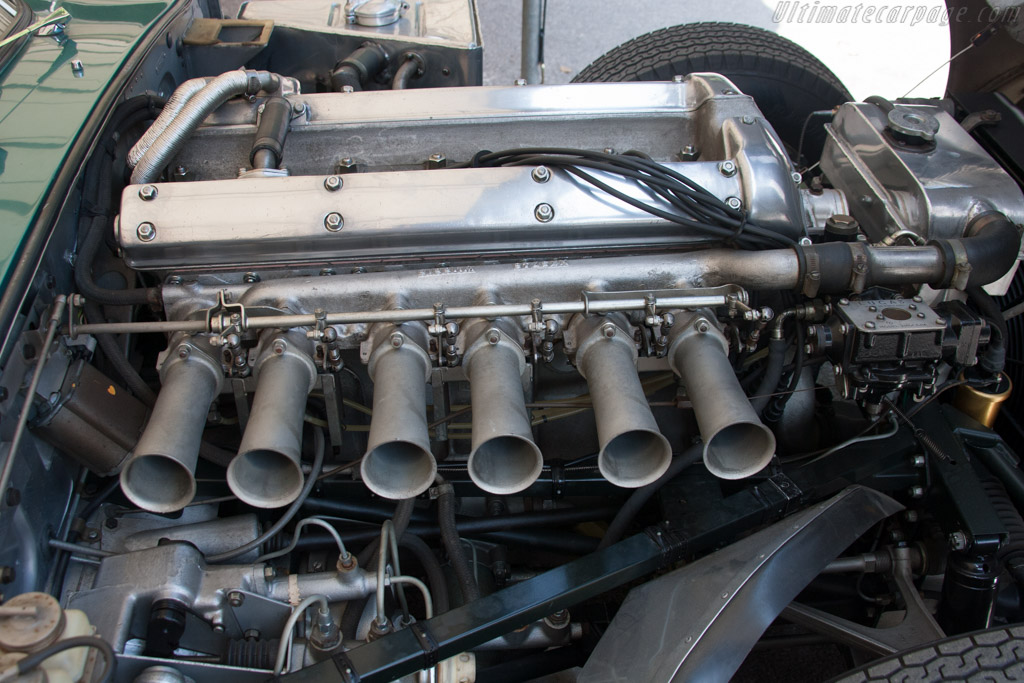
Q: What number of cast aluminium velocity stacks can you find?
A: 6